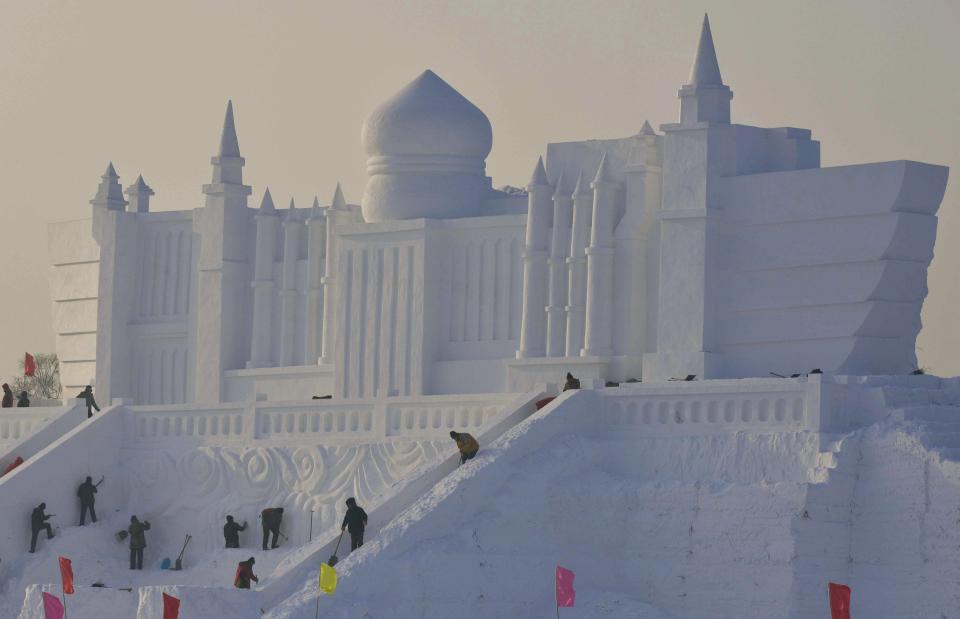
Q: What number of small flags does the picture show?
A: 7